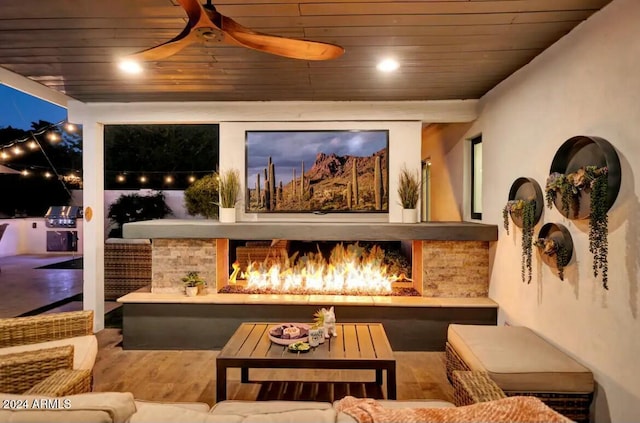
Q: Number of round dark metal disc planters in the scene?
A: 3